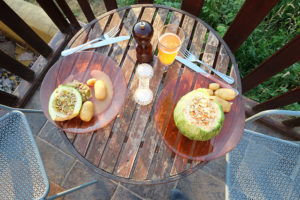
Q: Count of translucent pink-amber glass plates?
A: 2